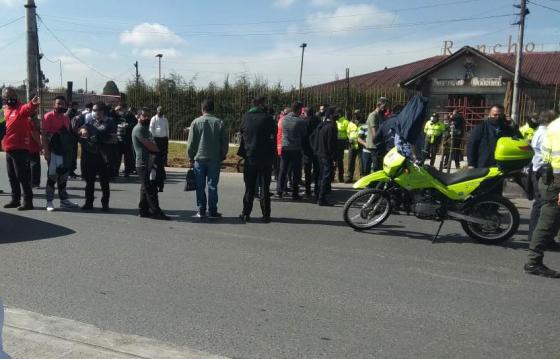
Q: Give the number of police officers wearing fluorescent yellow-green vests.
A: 5